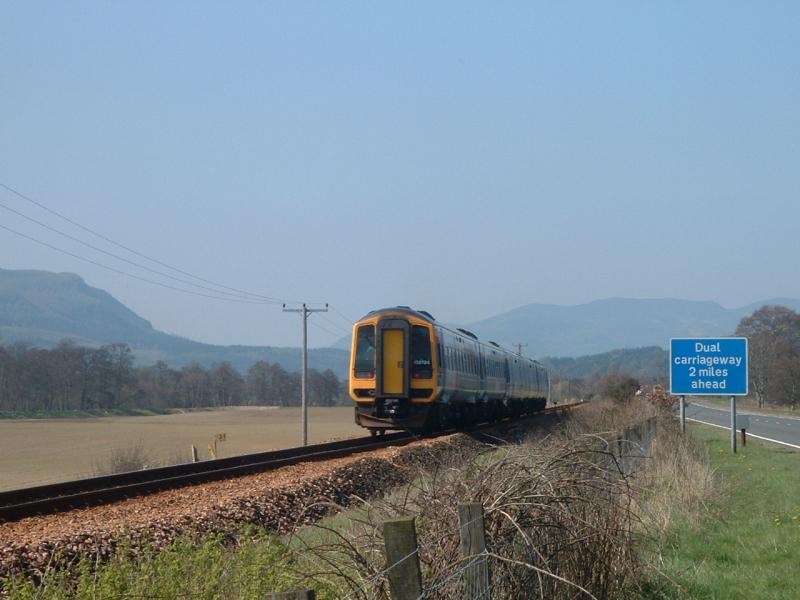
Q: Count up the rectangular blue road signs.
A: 1